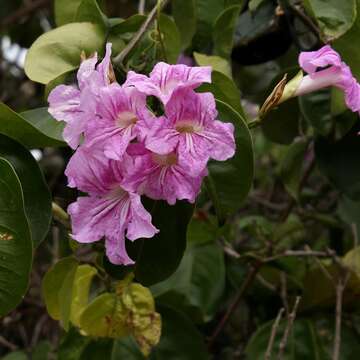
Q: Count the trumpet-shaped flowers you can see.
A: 7